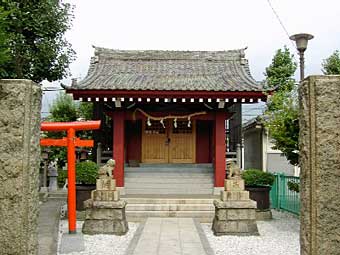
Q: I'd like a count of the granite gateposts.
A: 2